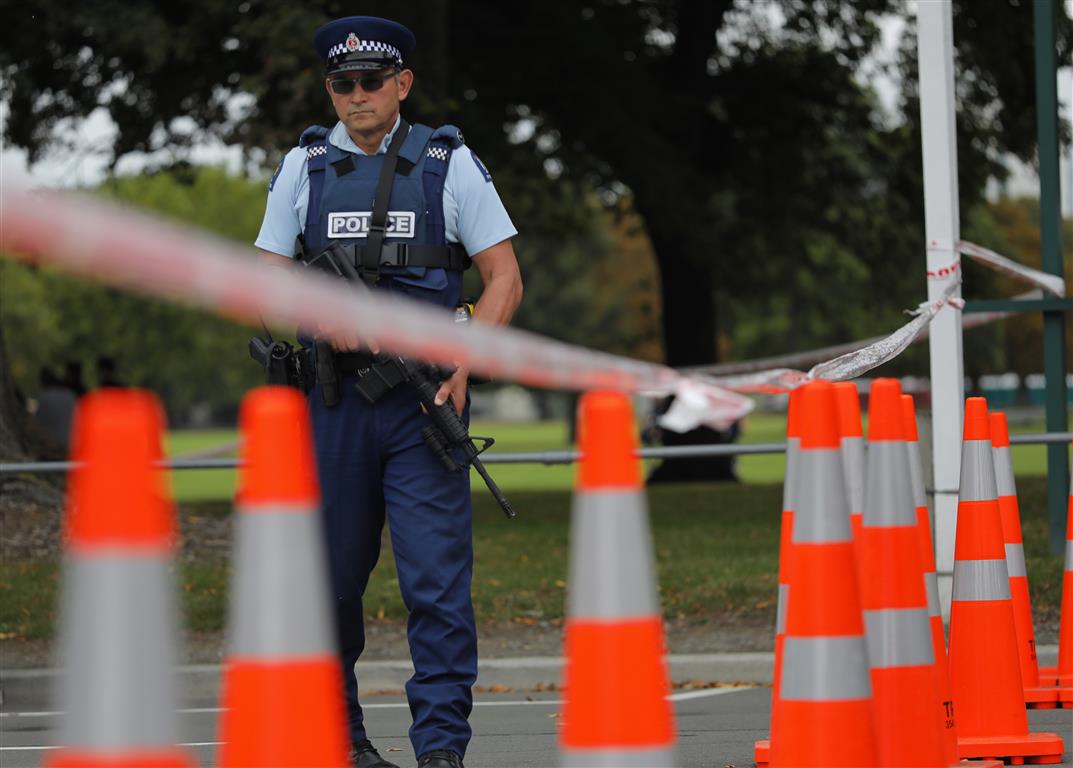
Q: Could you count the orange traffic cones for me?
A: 11